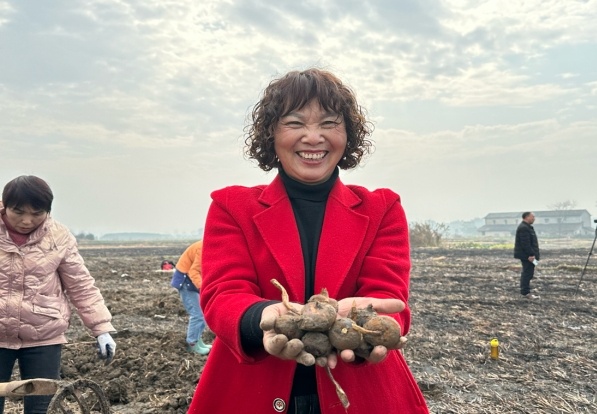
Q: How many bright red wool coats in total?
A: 1